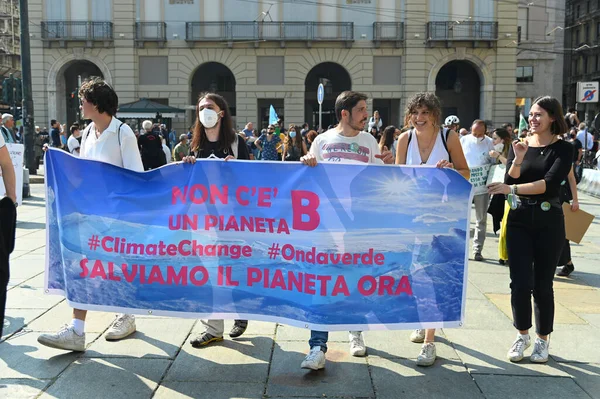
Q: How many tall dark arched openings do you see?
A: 4